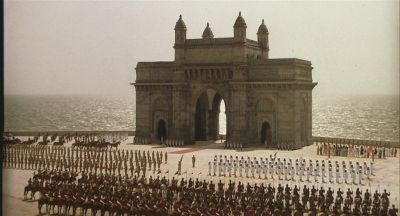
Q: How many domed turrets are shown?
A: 4